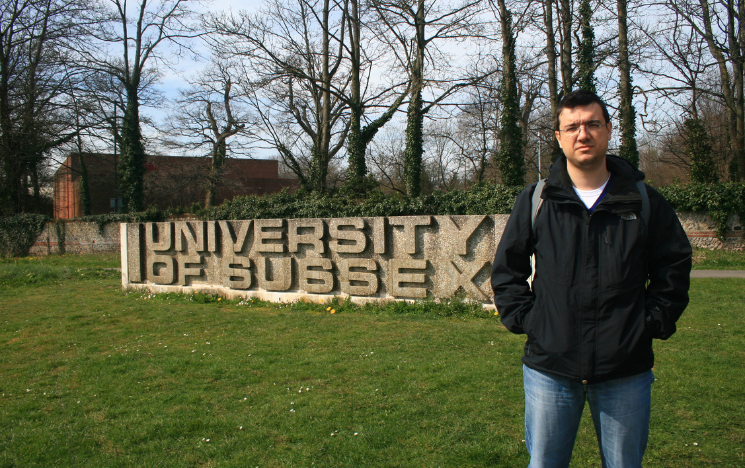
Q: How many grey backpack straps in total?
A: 2